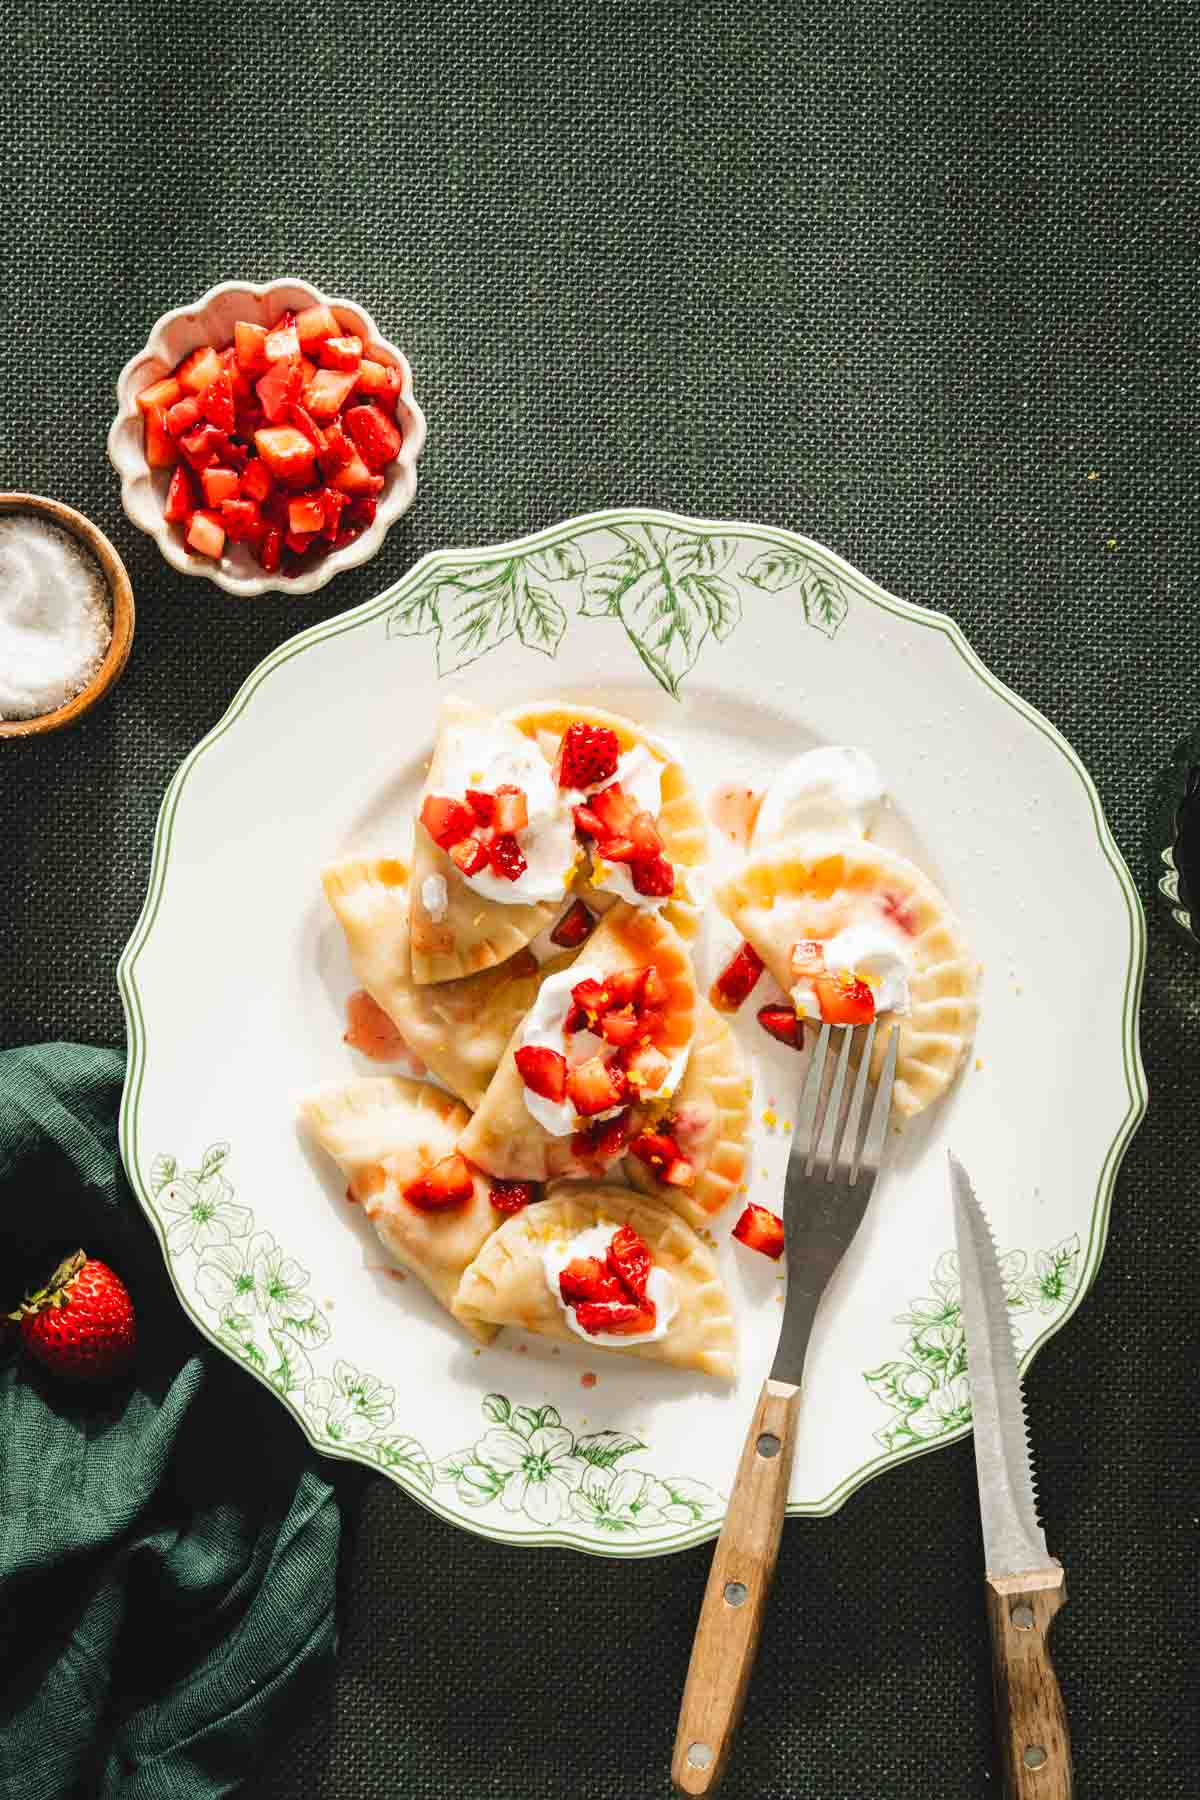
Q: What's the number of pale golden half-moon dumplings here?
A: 8